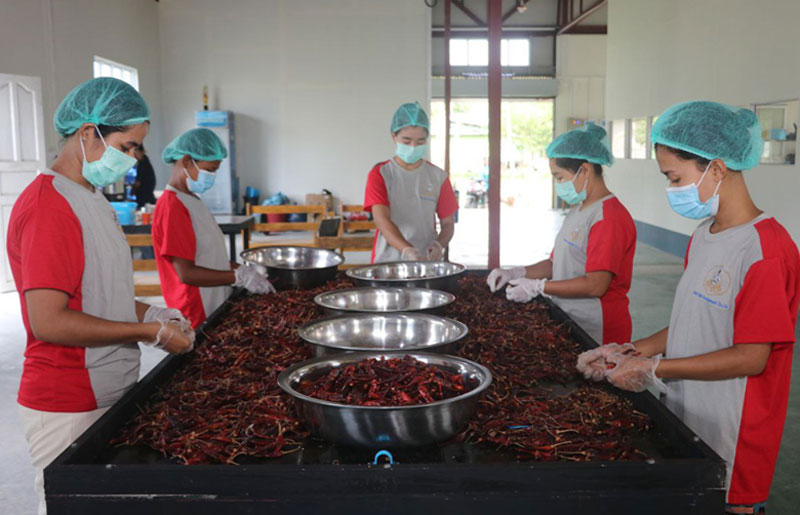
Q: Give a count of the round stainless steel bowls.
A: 5